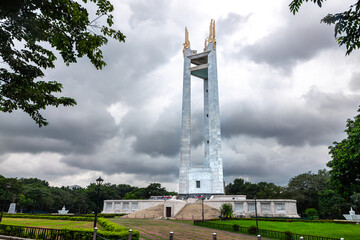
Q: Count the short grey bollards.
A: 7